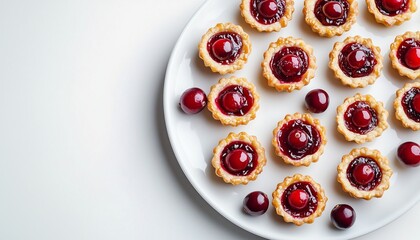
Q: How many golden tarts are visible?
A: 14